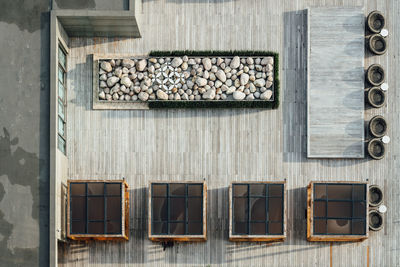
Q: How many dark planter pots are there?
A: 8